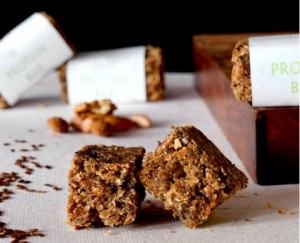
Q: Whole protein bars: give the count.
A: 3